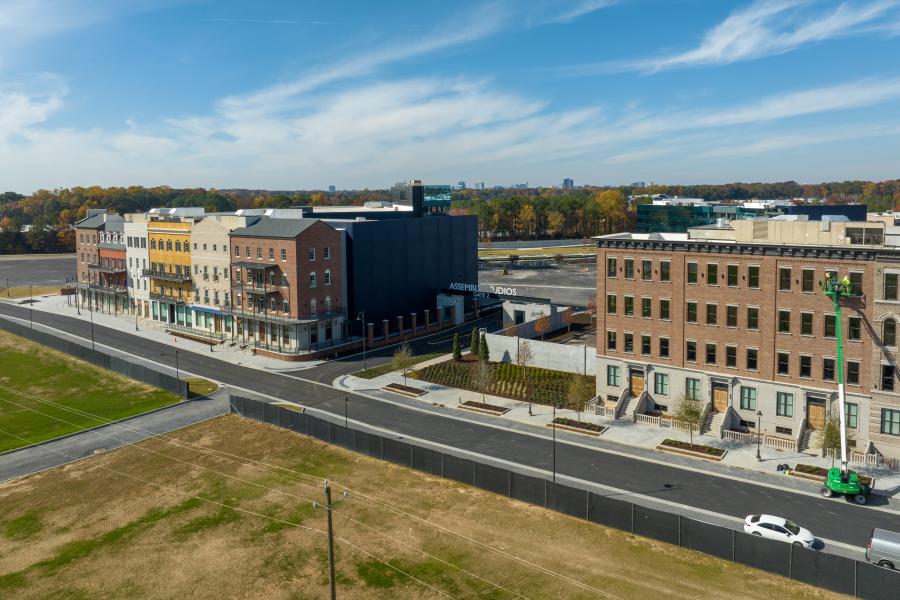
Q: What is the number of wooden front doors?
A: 3